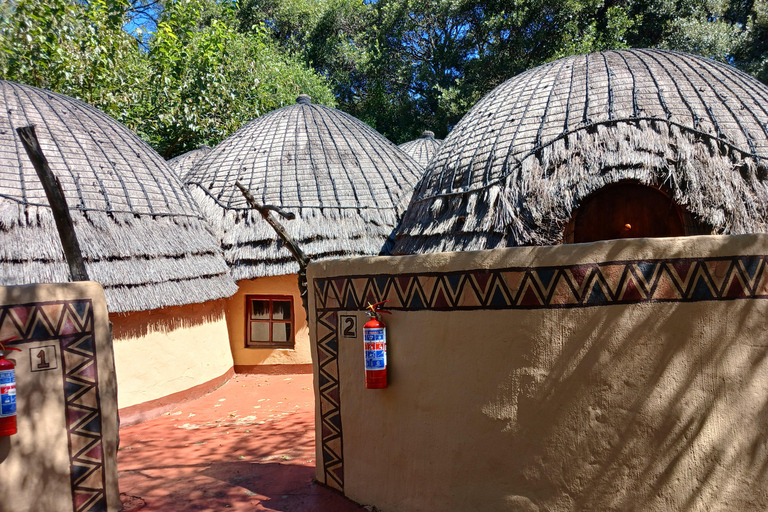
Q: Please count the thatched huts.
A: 5